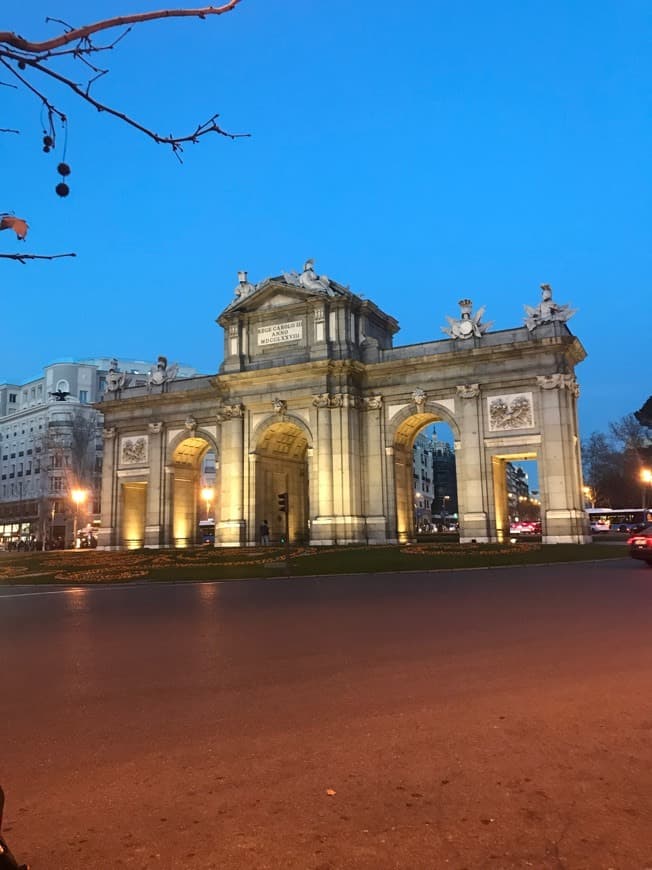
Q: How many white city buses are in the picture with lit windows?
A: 1